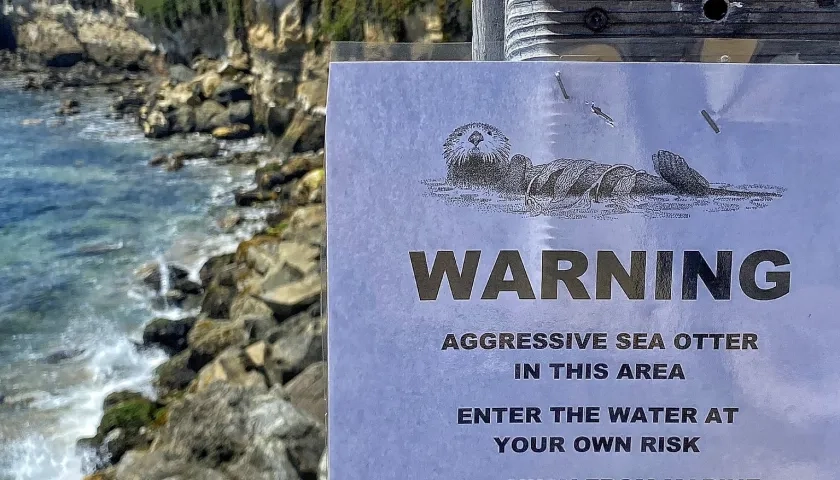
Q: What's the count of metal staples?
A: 3